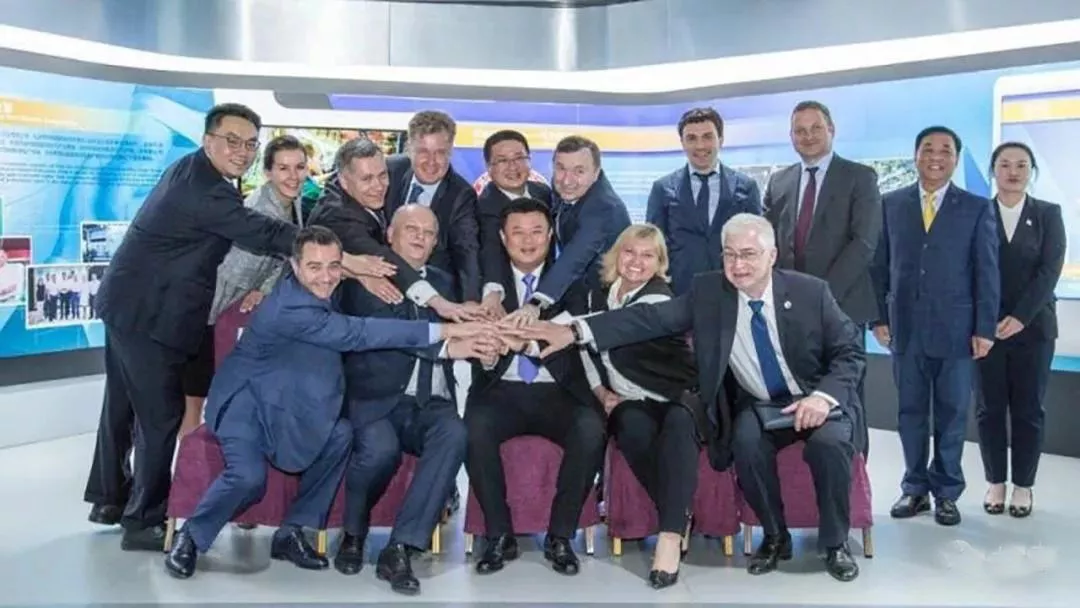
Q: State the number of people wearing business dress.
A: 15